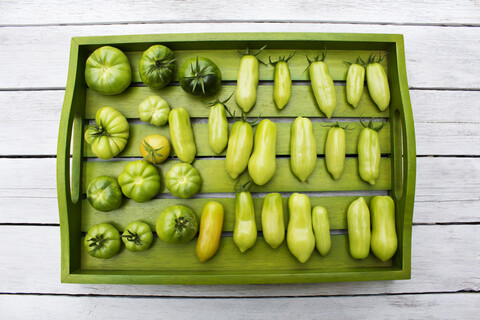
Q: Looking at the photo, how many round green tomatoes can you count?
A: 11